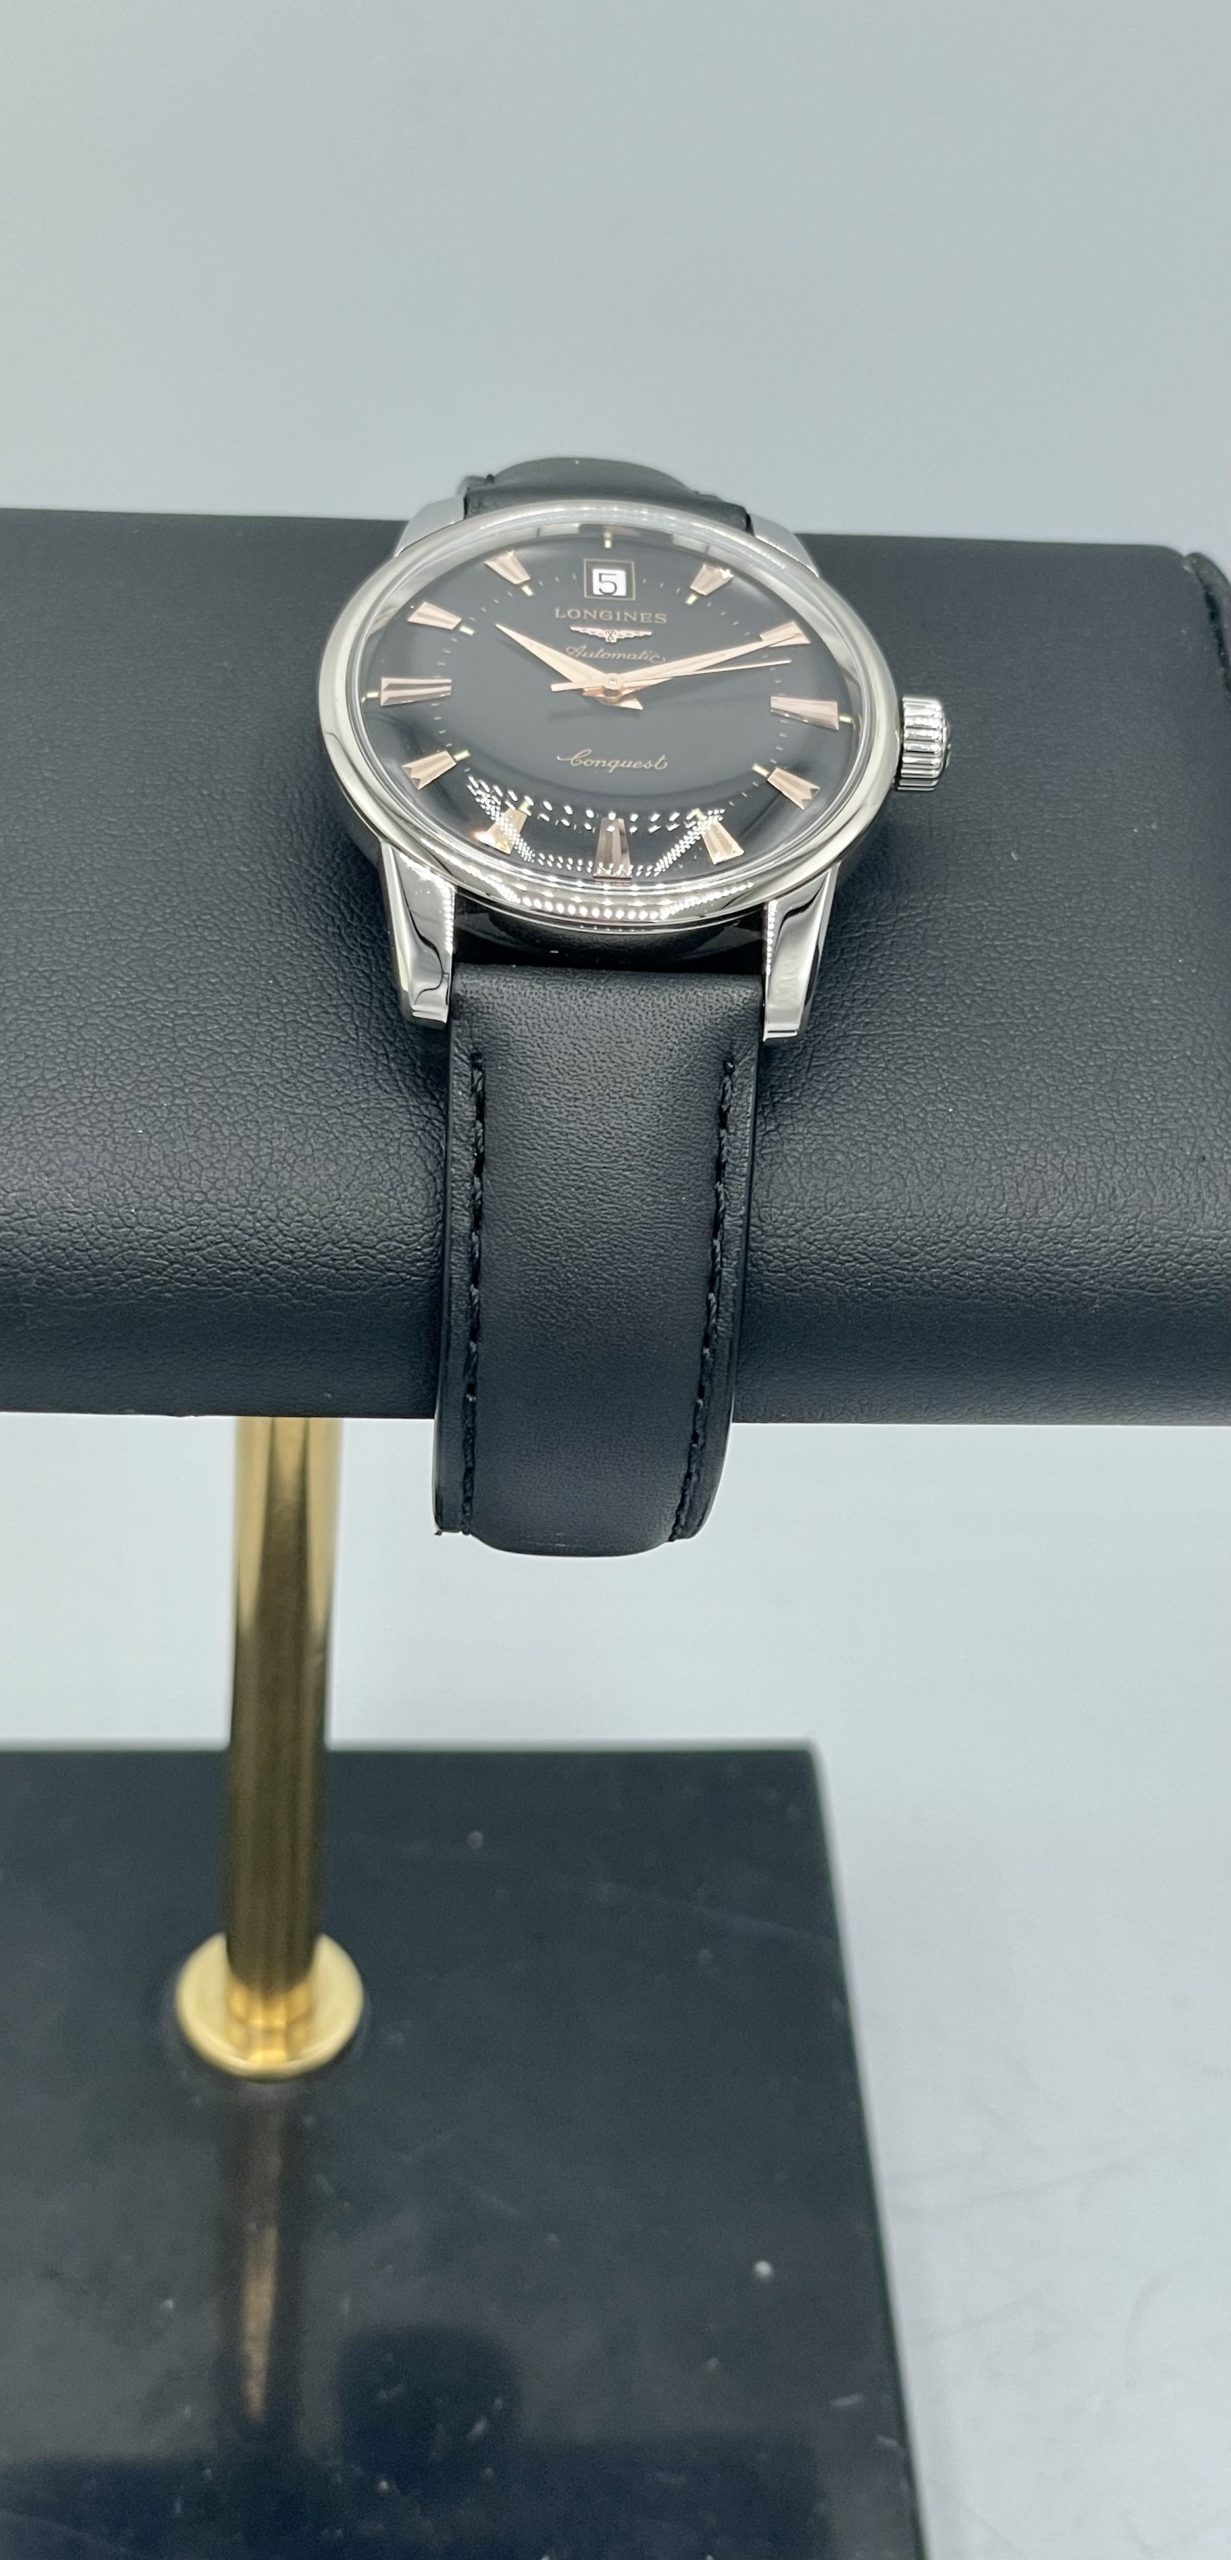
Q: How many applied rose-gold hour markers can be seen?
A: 11